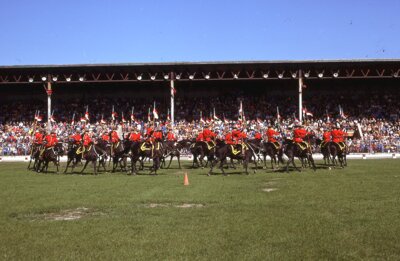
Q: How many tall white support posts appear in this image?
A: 3